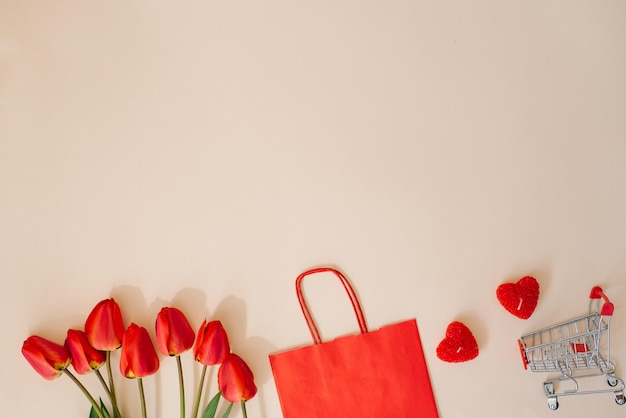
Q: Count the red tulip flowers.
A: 7